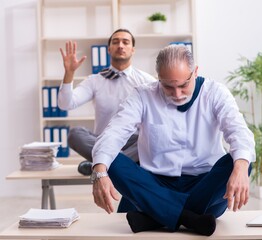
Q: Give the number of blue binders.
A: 12